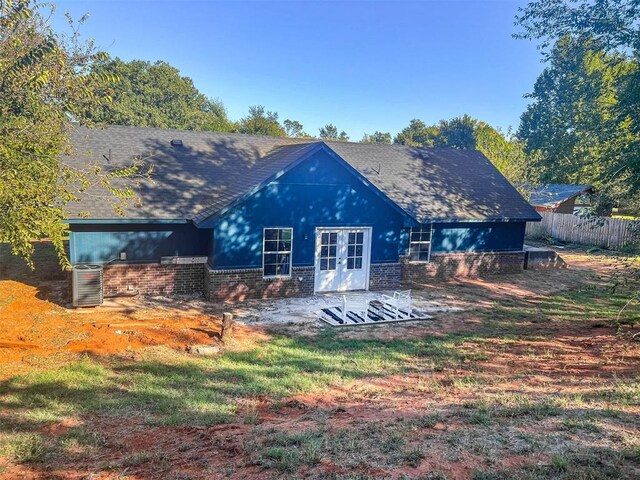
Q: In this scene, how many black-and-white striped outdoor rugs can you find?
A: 1